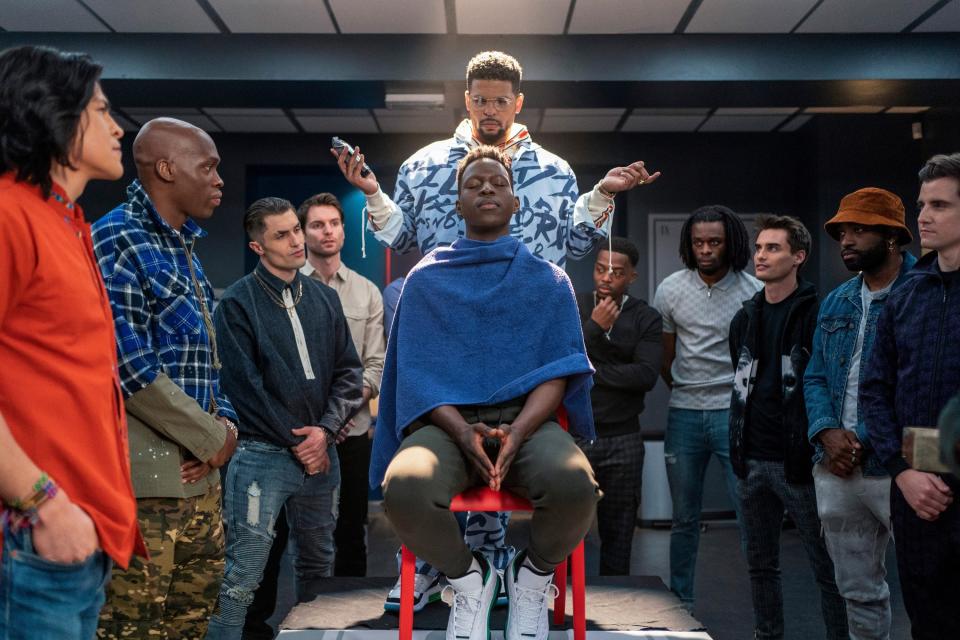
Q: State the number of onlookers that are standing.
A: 9